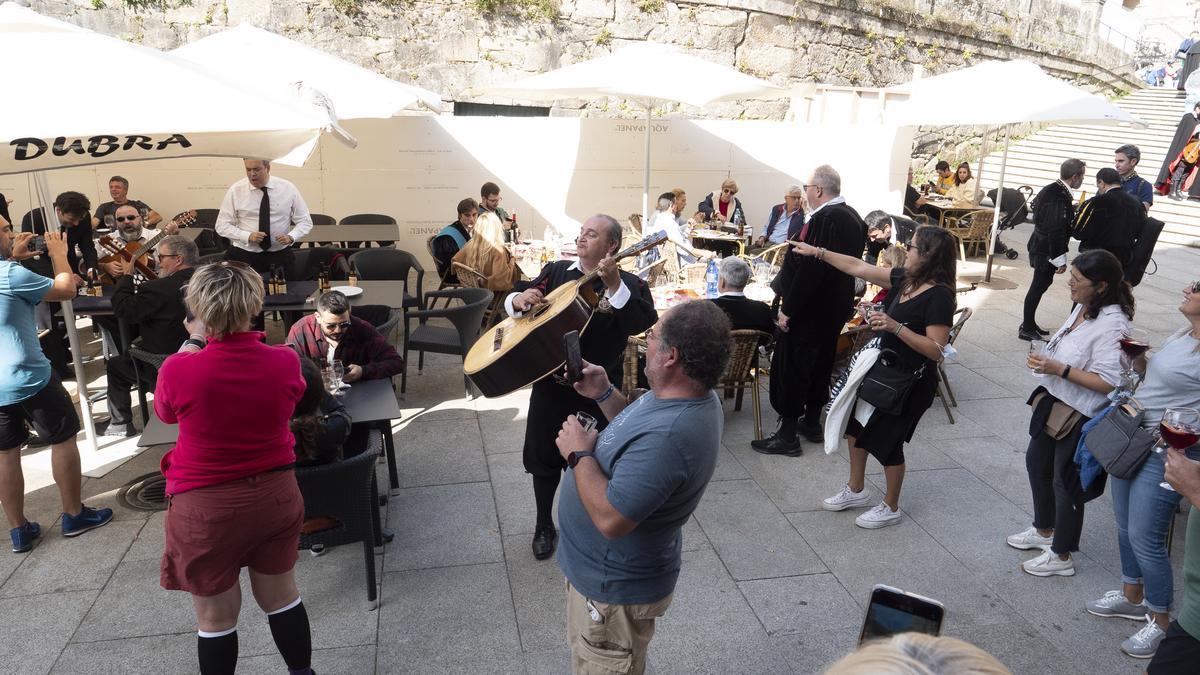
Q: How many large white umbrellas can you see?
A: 4